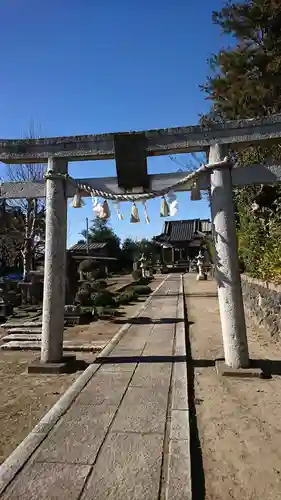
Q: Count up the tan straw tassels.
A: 5